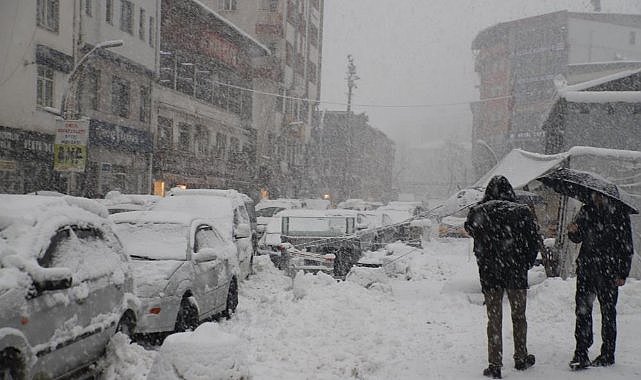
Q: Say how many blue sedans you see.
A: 0